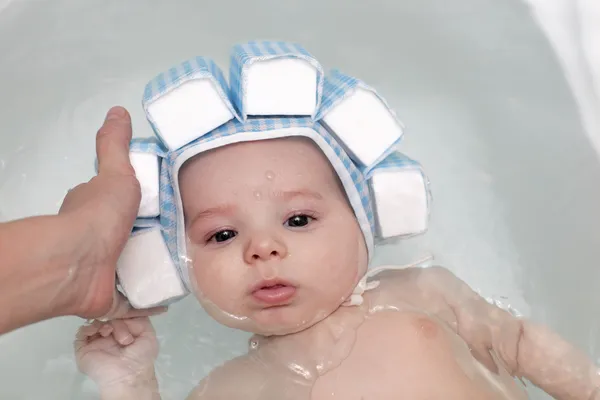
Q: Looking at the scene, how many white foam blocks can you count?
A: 6